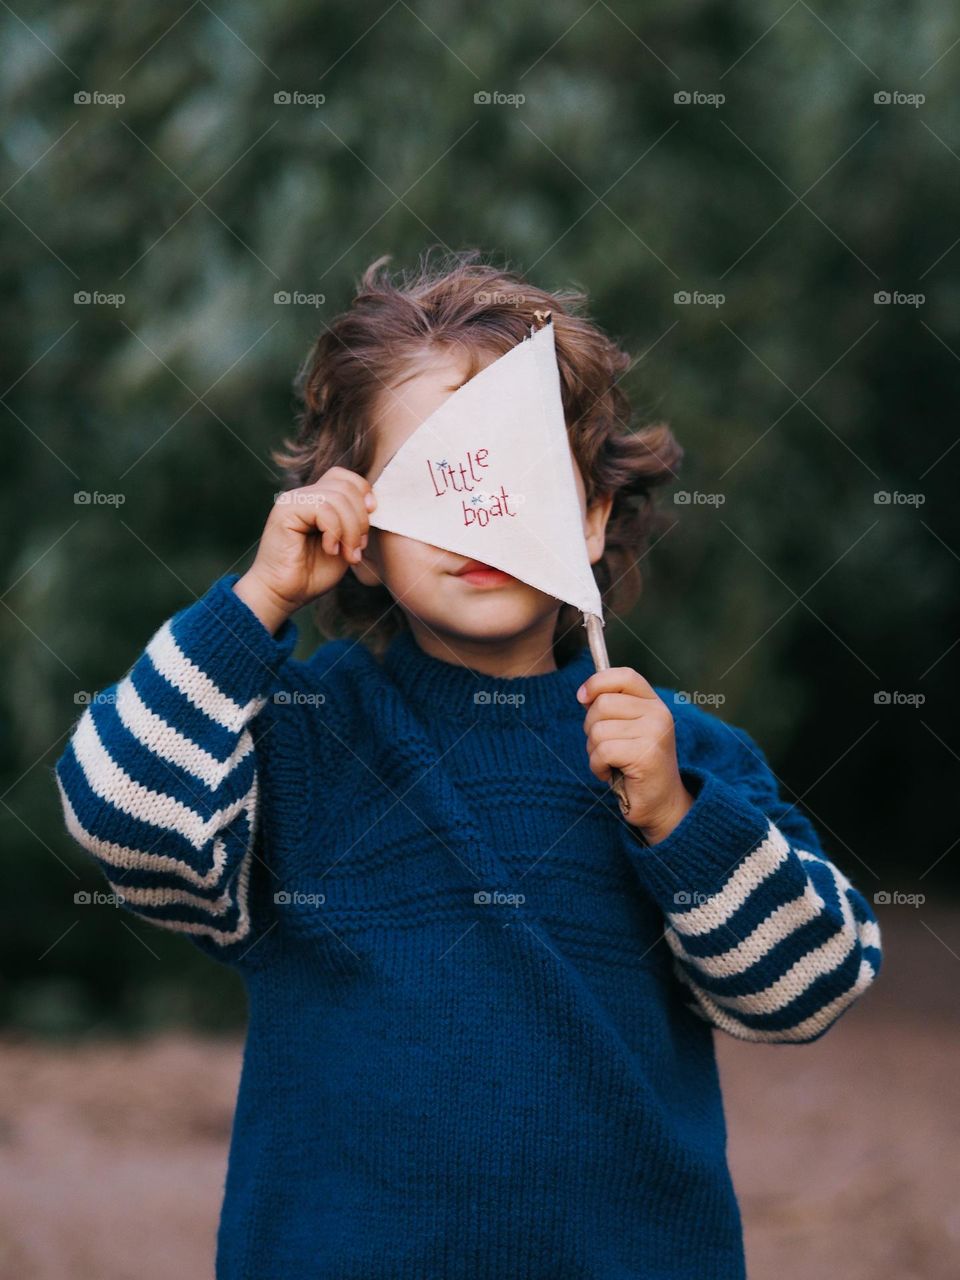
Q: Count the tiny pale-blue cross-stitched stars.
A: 2